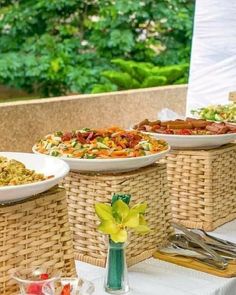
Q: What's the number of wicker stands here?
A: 3